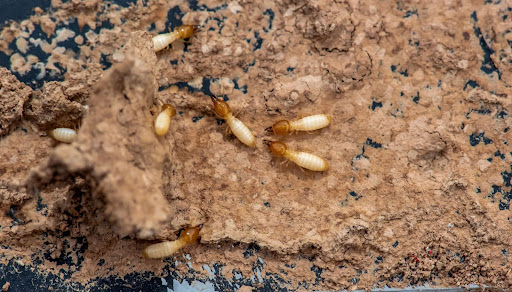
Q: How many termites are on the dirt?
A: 7